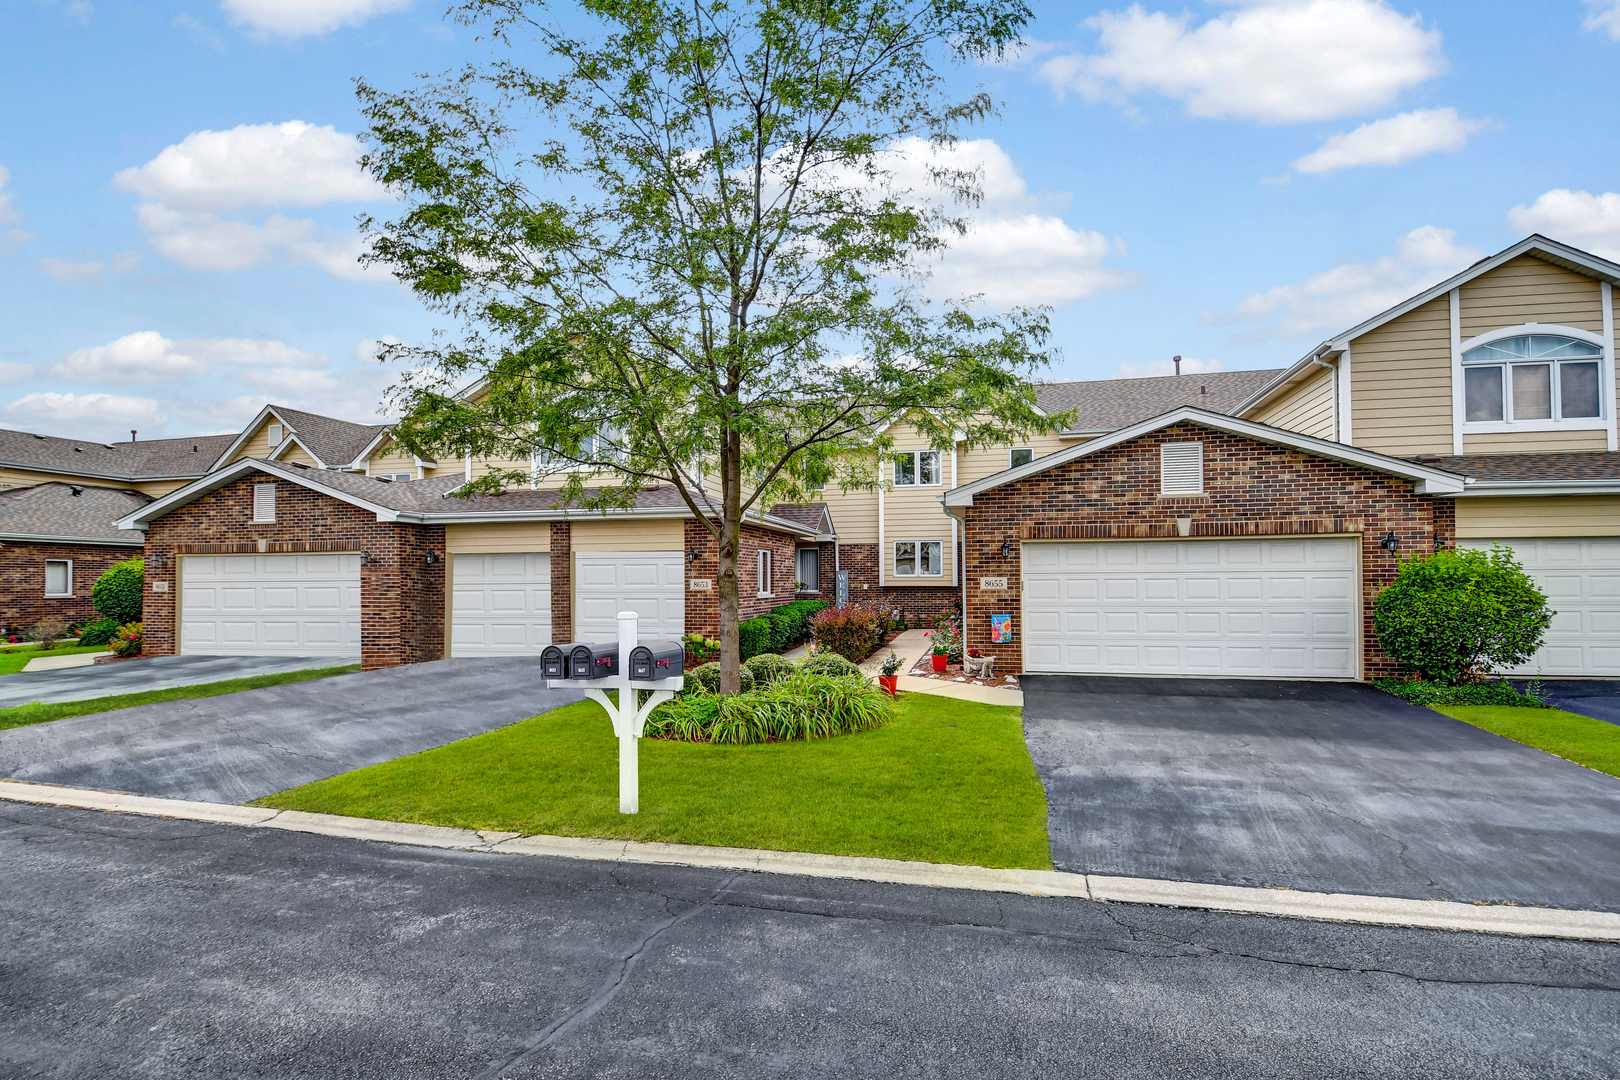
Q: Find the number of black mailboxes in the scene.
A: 3